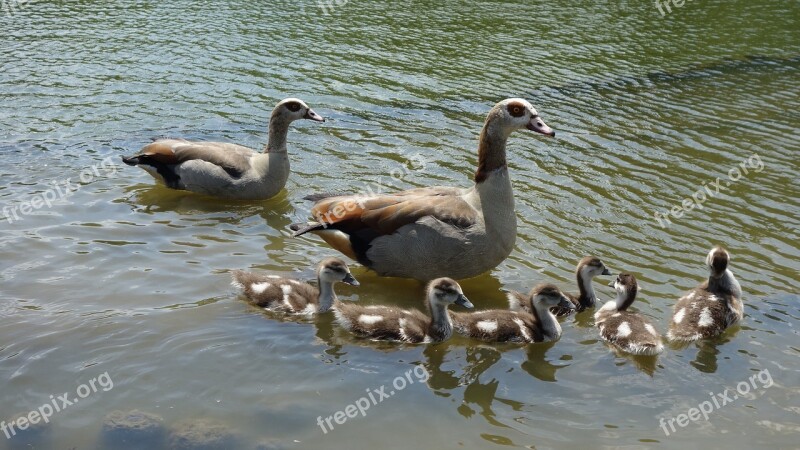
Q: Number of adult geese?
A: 2